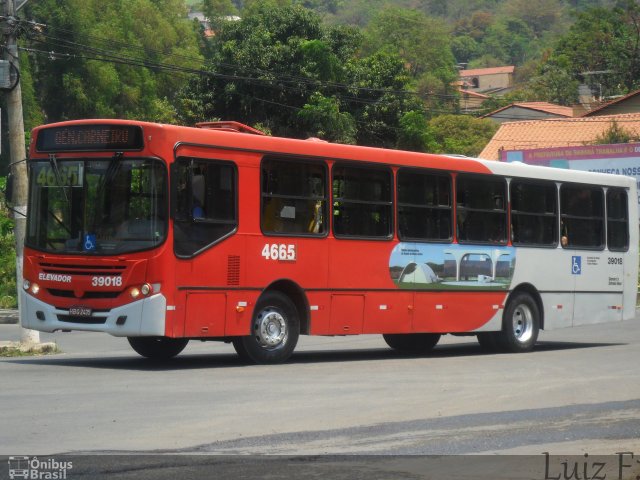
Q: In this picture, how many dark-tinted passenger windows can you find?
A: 7